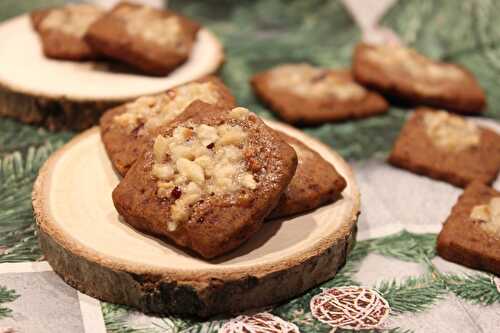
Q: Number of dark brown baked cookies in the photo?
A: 9